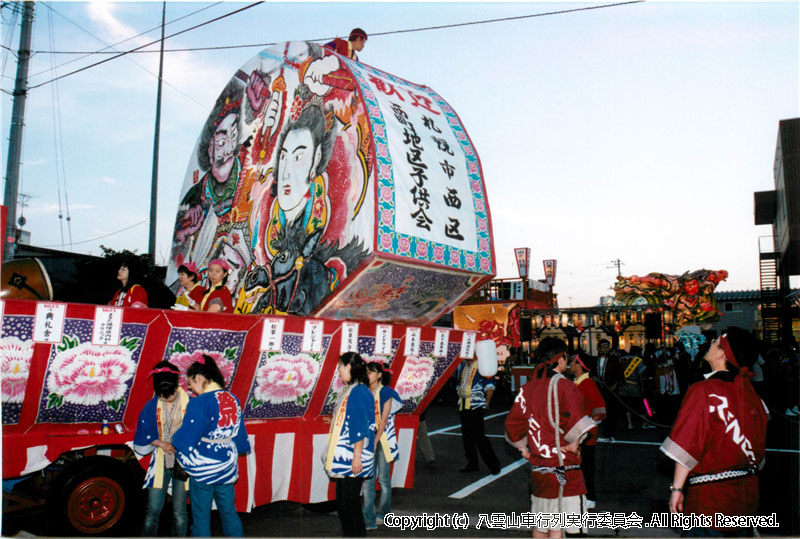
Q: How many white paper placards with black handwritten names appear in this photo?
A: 9